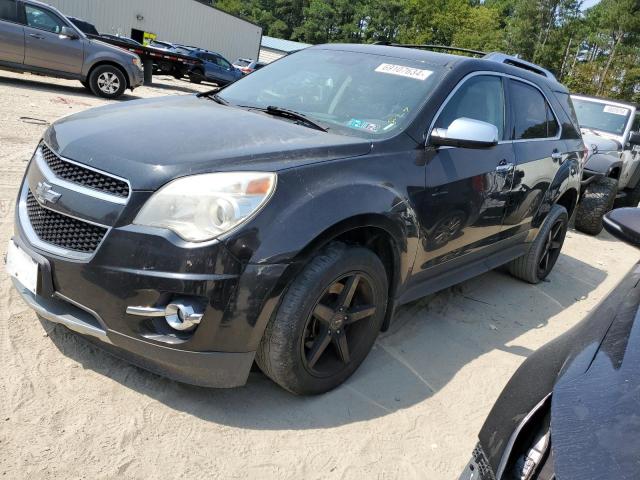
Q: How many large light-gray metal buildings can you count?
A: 1